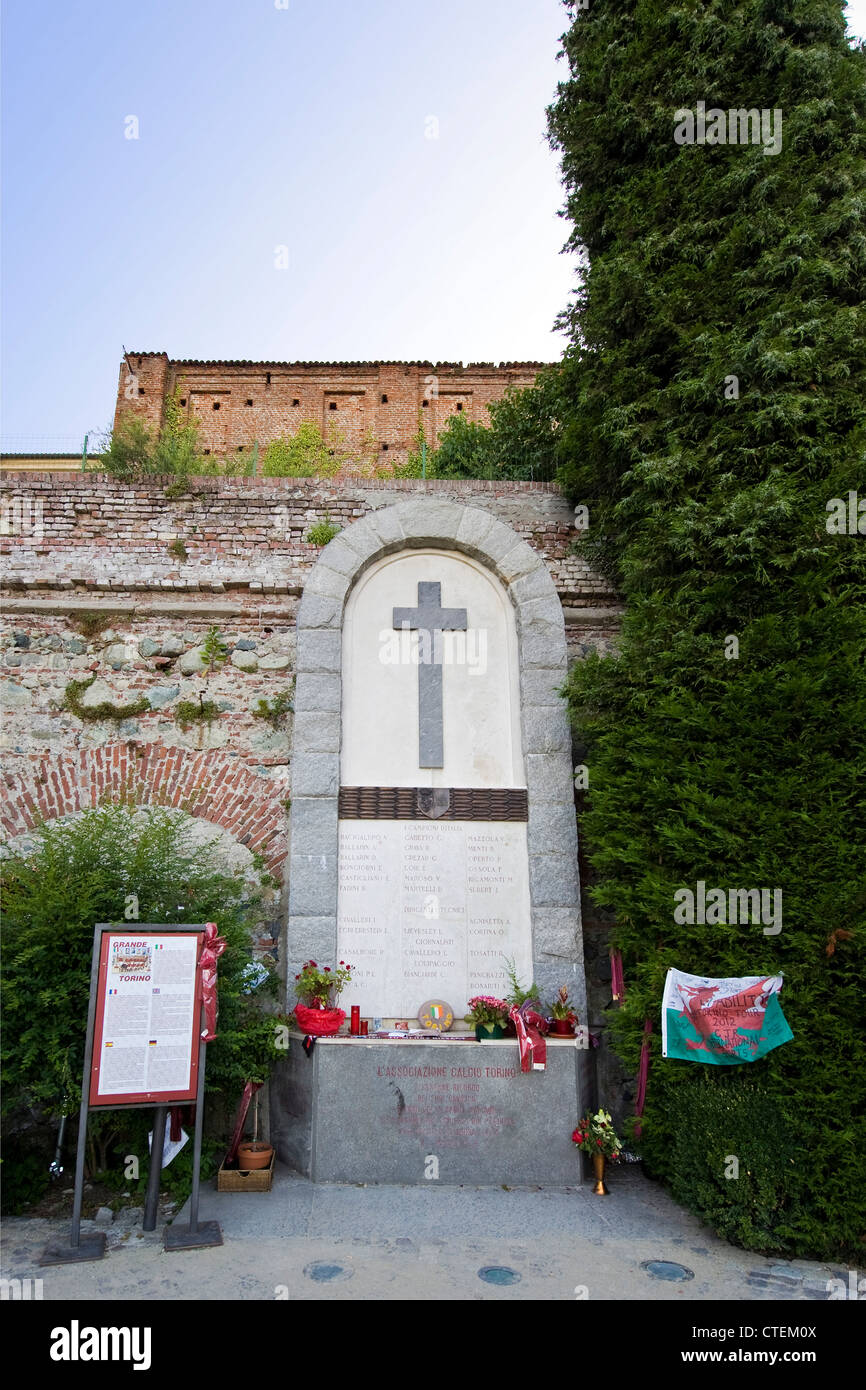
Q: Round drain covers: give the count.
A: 3